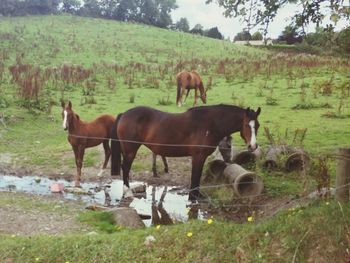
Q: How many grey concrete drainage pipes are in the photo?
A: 5